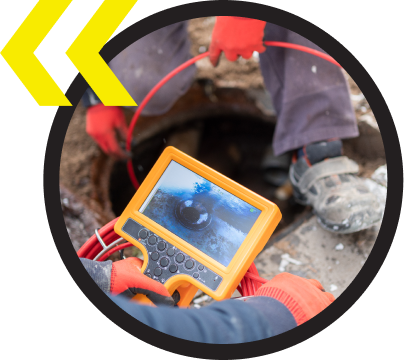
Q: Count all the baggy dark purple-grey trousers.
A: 1